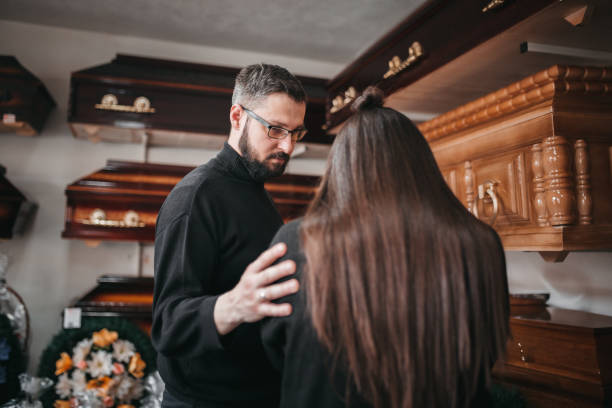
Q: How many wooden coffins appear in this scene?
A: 8